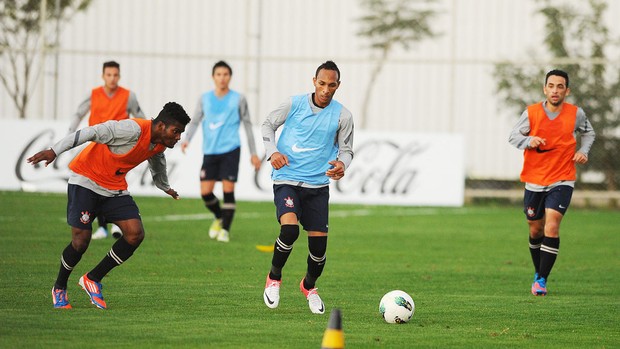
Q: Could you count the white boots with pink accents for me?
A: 2